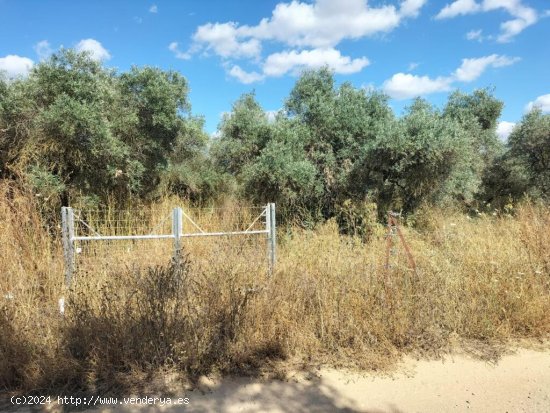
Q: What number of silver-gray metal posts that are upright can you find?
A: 3